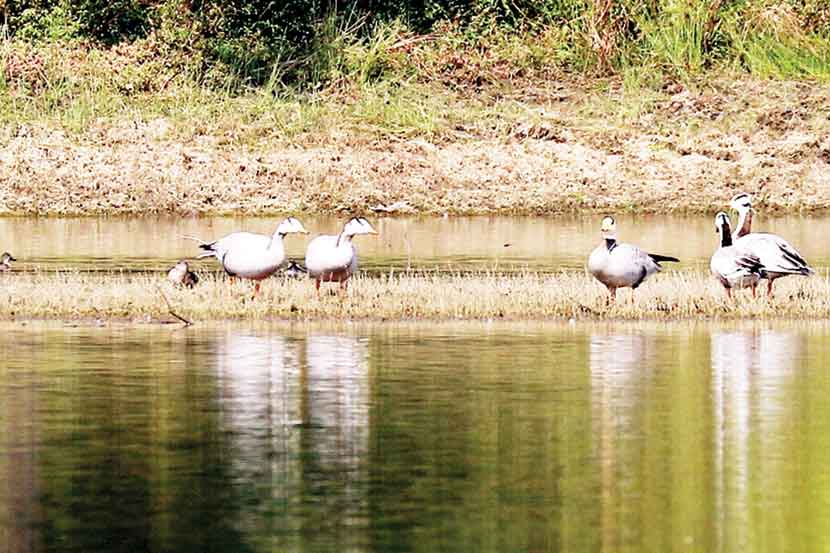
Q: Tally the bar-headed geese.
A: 5